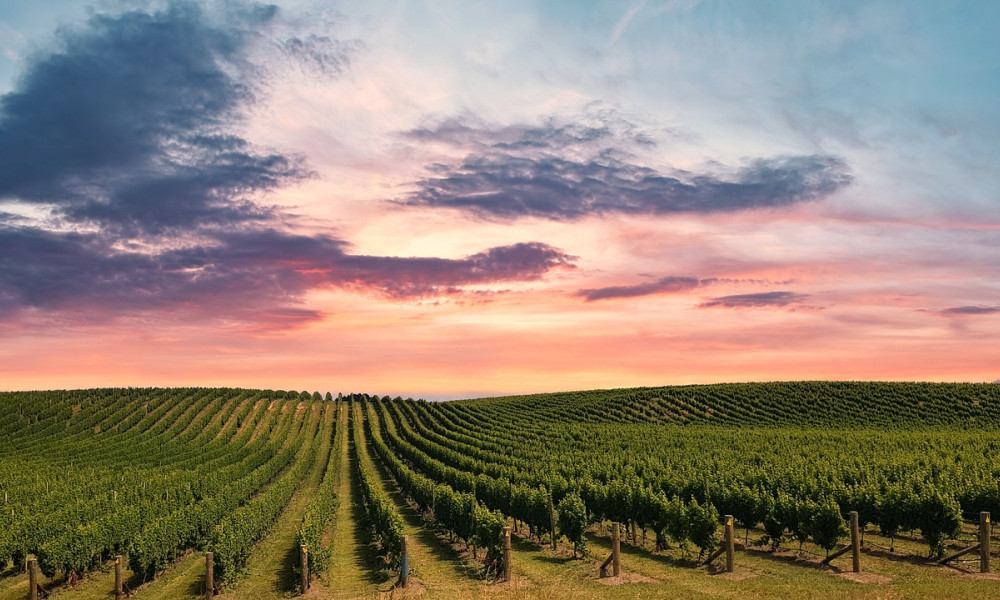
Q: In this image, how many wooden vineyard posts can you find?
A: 10